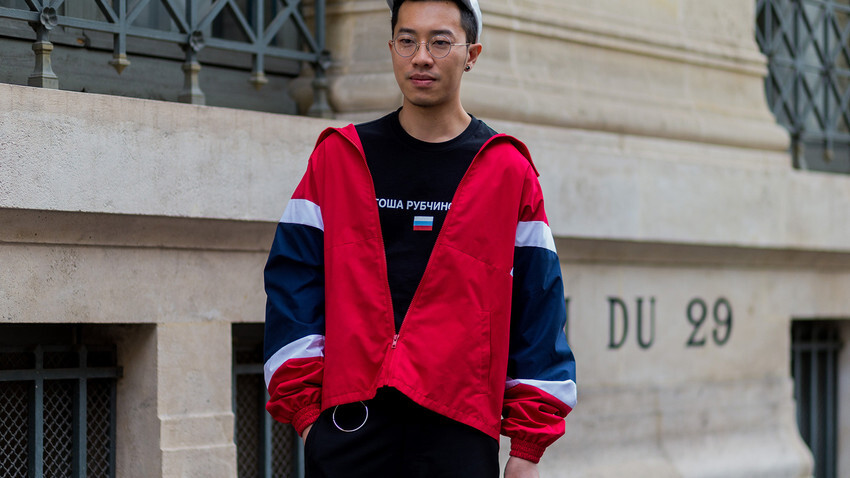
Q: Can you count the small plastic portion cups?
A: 0